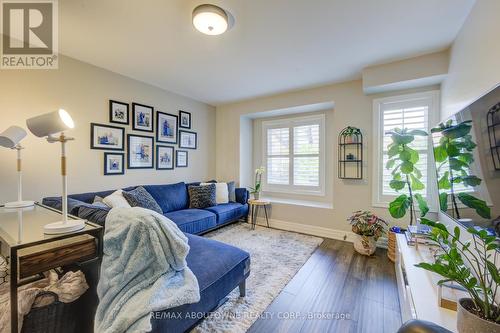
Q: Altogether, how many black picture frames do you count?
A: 10